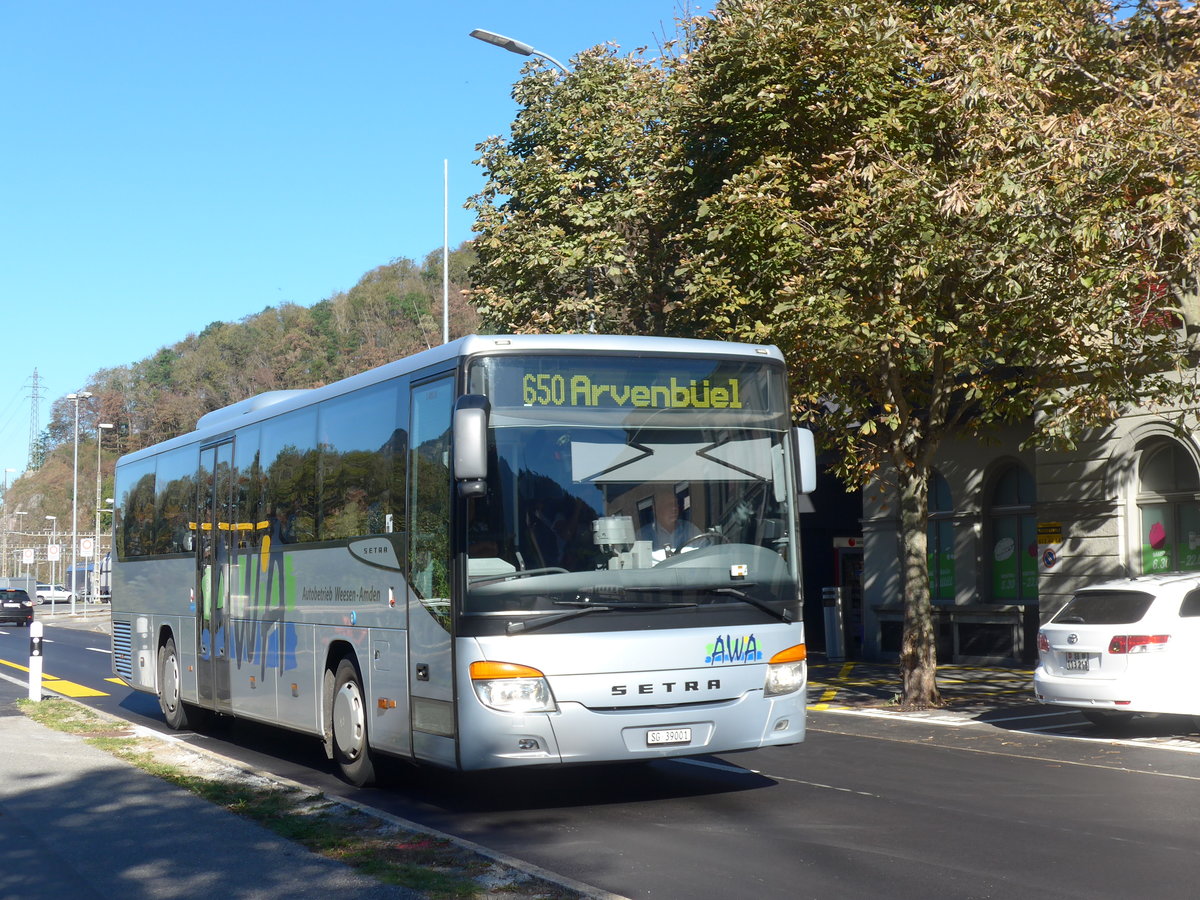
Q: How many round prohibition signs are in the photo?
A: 4